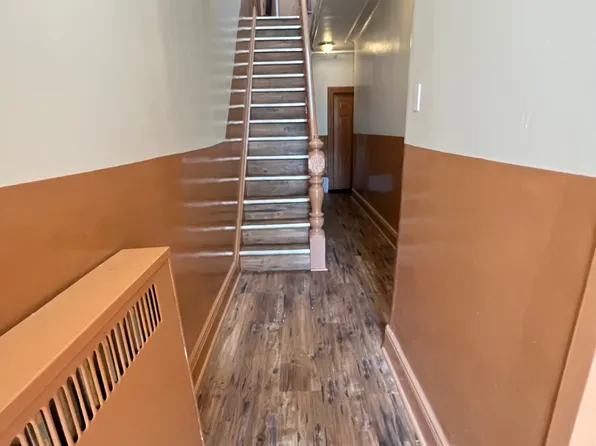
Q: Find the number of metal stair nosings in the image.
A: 15